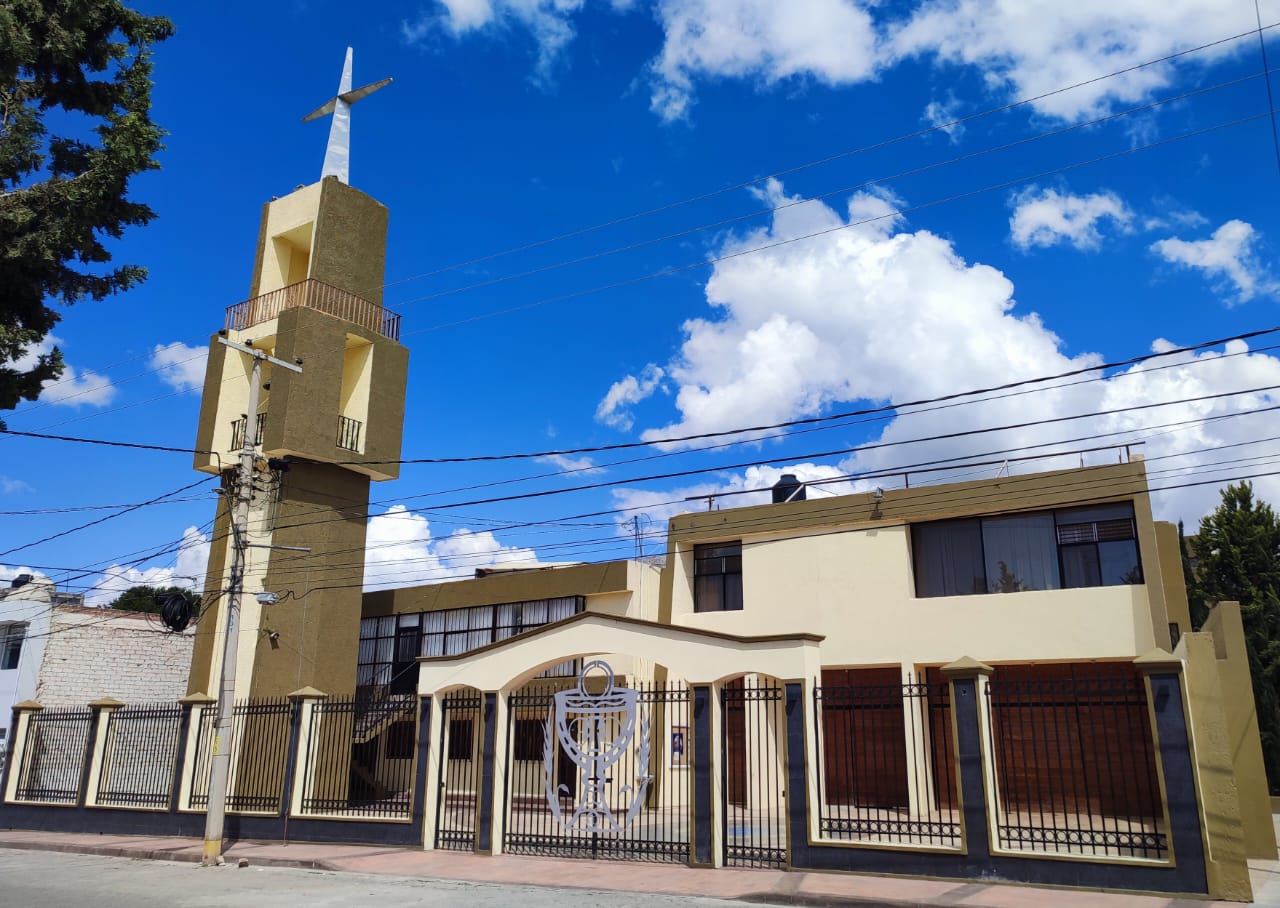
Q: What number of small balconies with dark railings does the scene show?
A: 2